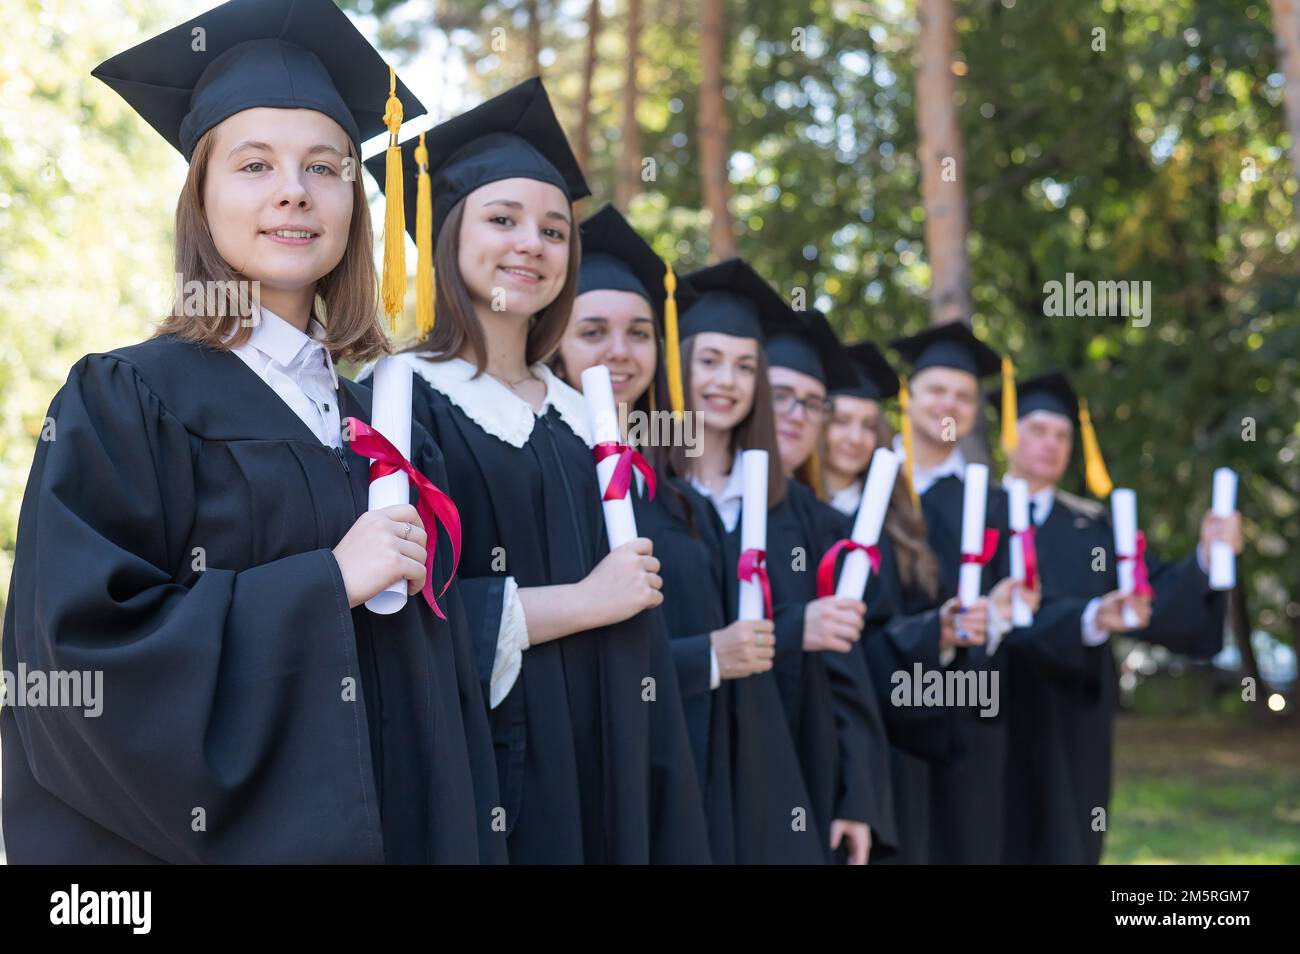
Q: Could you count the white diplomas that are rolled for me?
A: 8